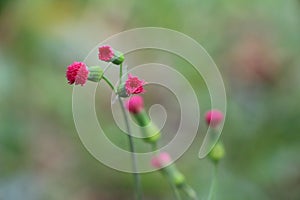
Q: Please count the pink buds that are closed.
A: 3